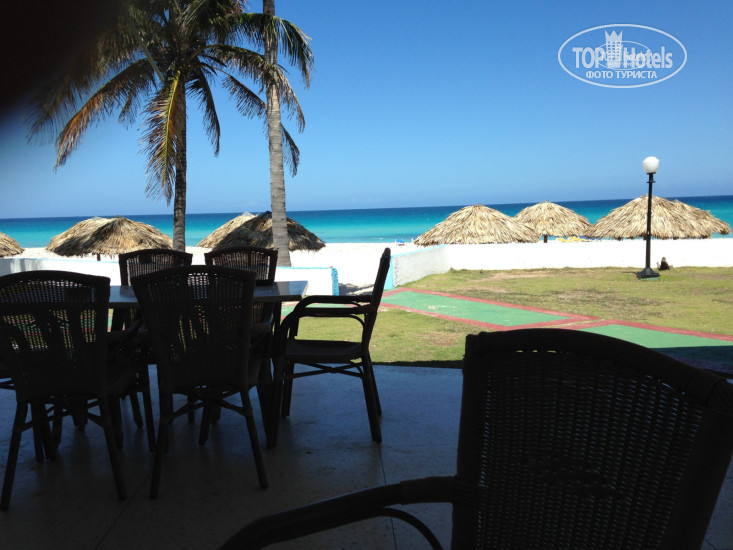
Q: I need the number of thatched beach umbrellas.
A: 9